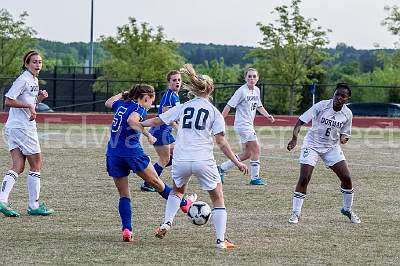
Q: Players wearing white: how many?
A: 4